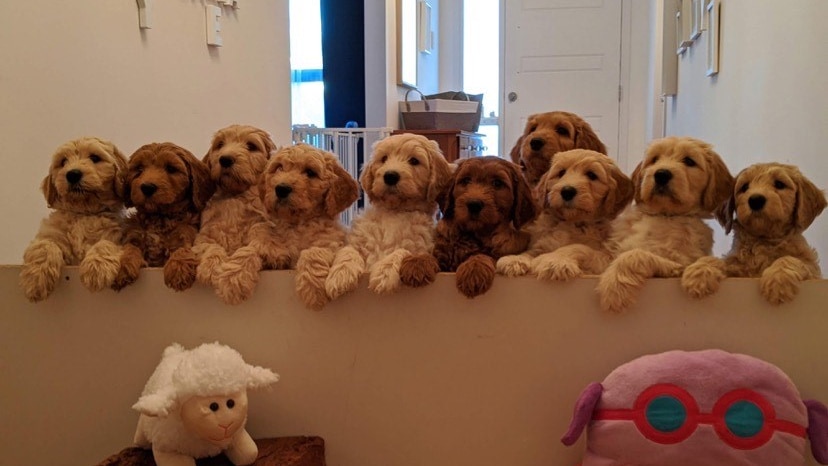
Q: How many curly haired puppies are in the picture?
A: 10